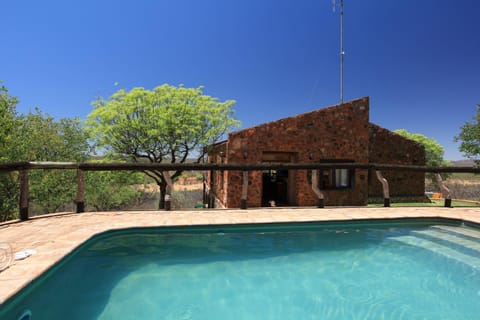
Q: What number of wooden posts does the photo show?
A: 7